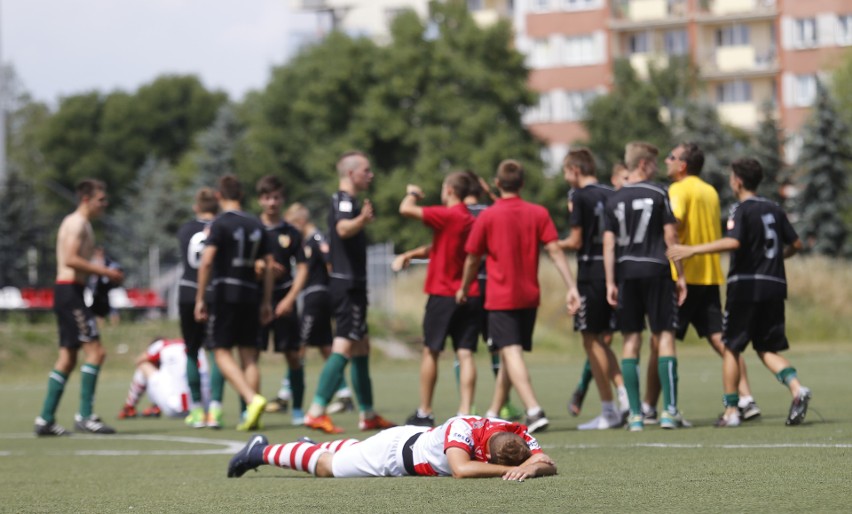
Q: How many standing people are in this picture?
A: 14